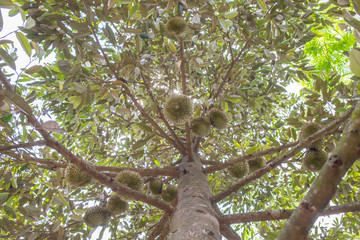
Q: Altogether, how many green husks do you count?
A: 14